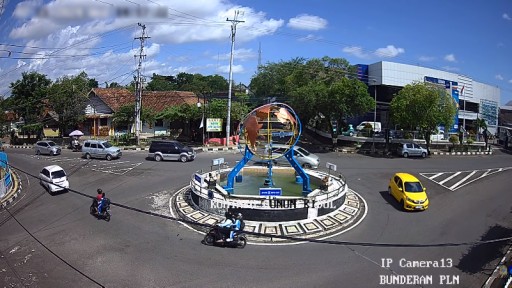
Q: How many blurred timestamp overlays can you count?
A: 1